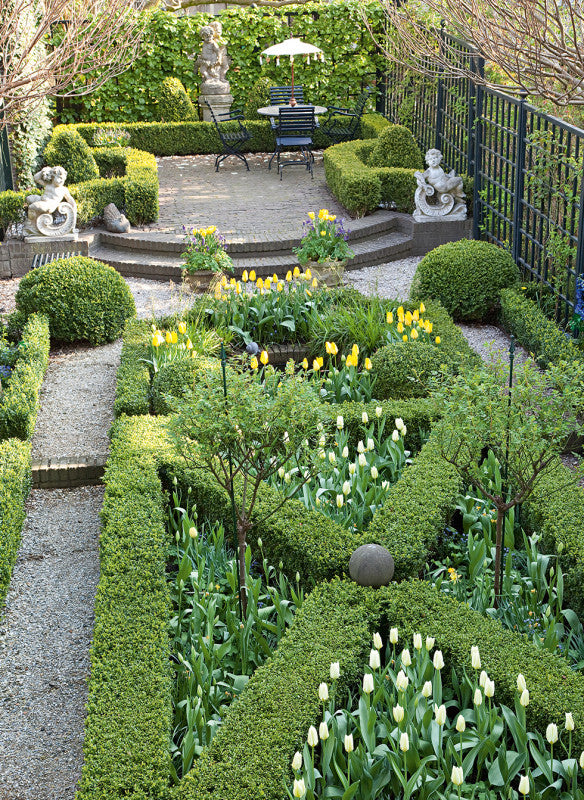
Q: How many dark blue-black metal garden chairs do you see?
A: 4